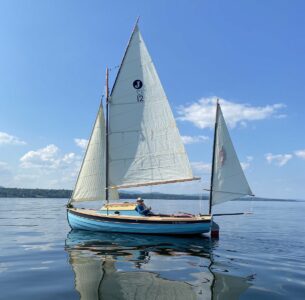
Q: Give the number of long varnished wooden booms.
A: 1